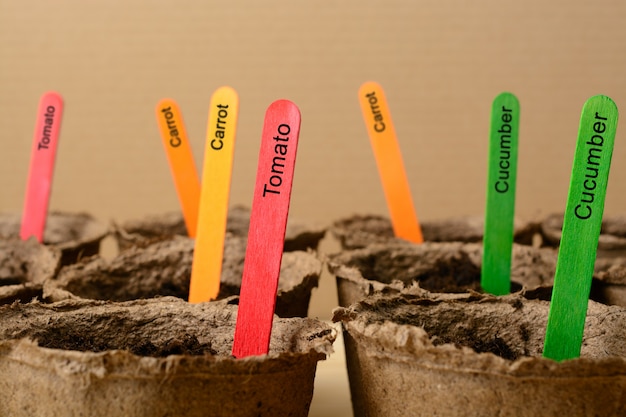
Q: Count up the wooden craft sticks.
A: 7